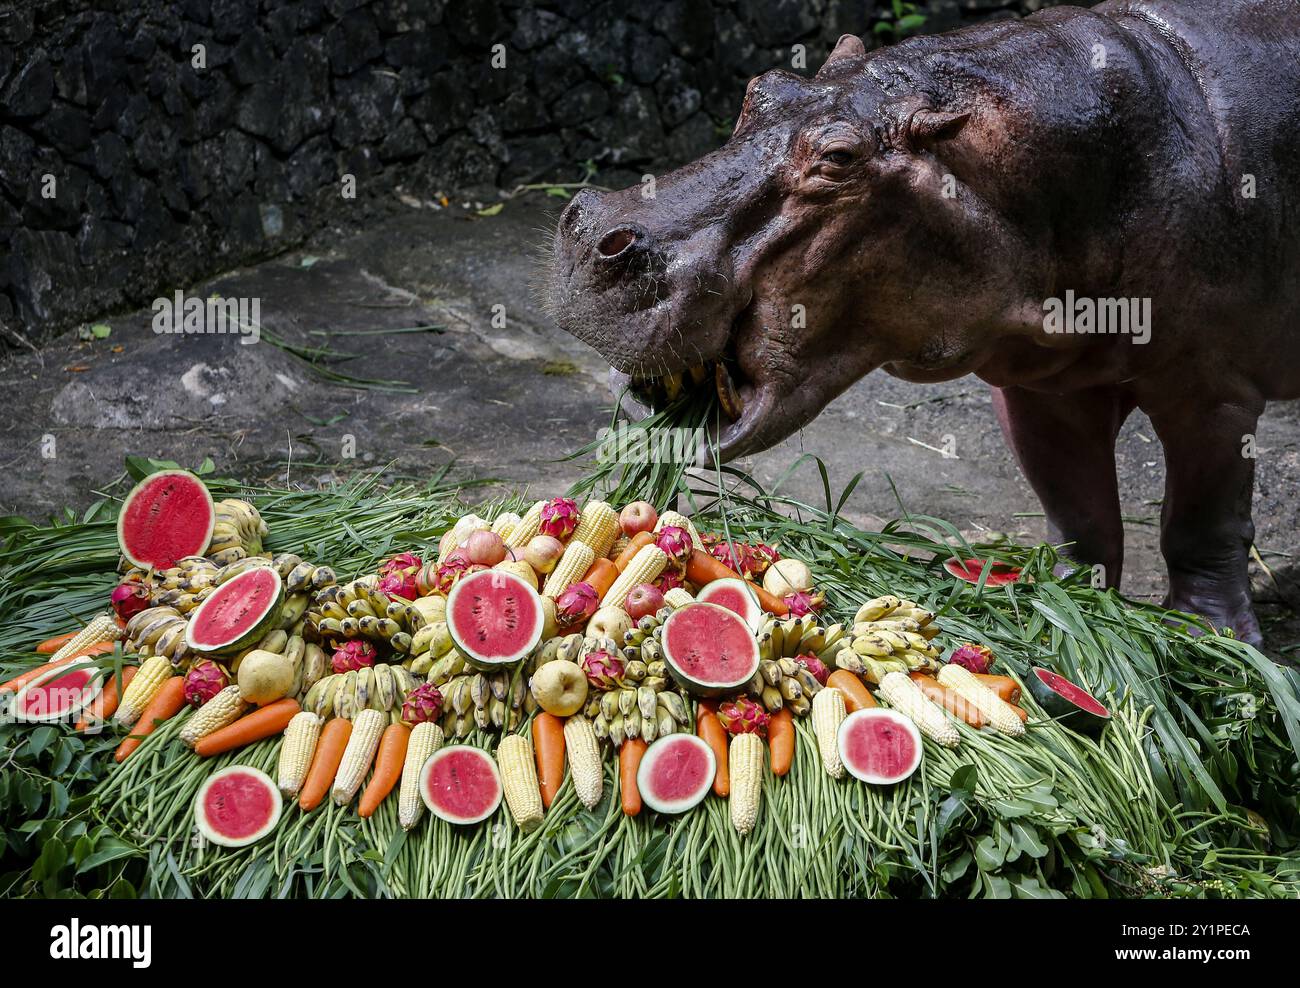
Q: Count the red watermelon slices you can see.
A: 12